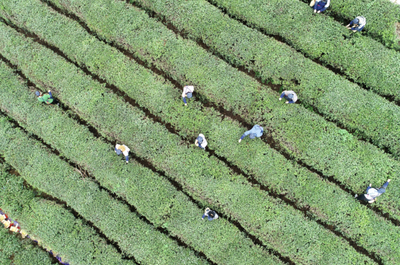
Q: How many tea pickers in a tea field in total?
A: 10